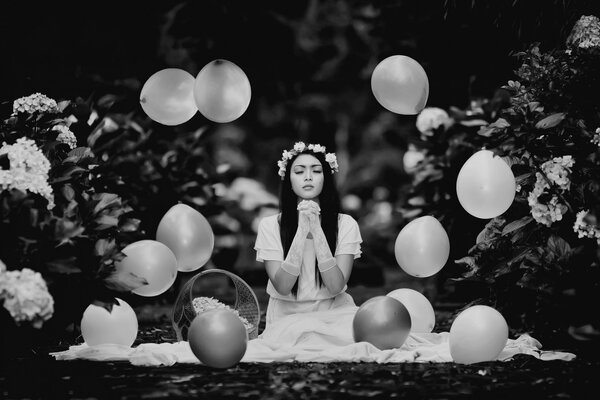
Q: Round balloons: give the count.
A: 12